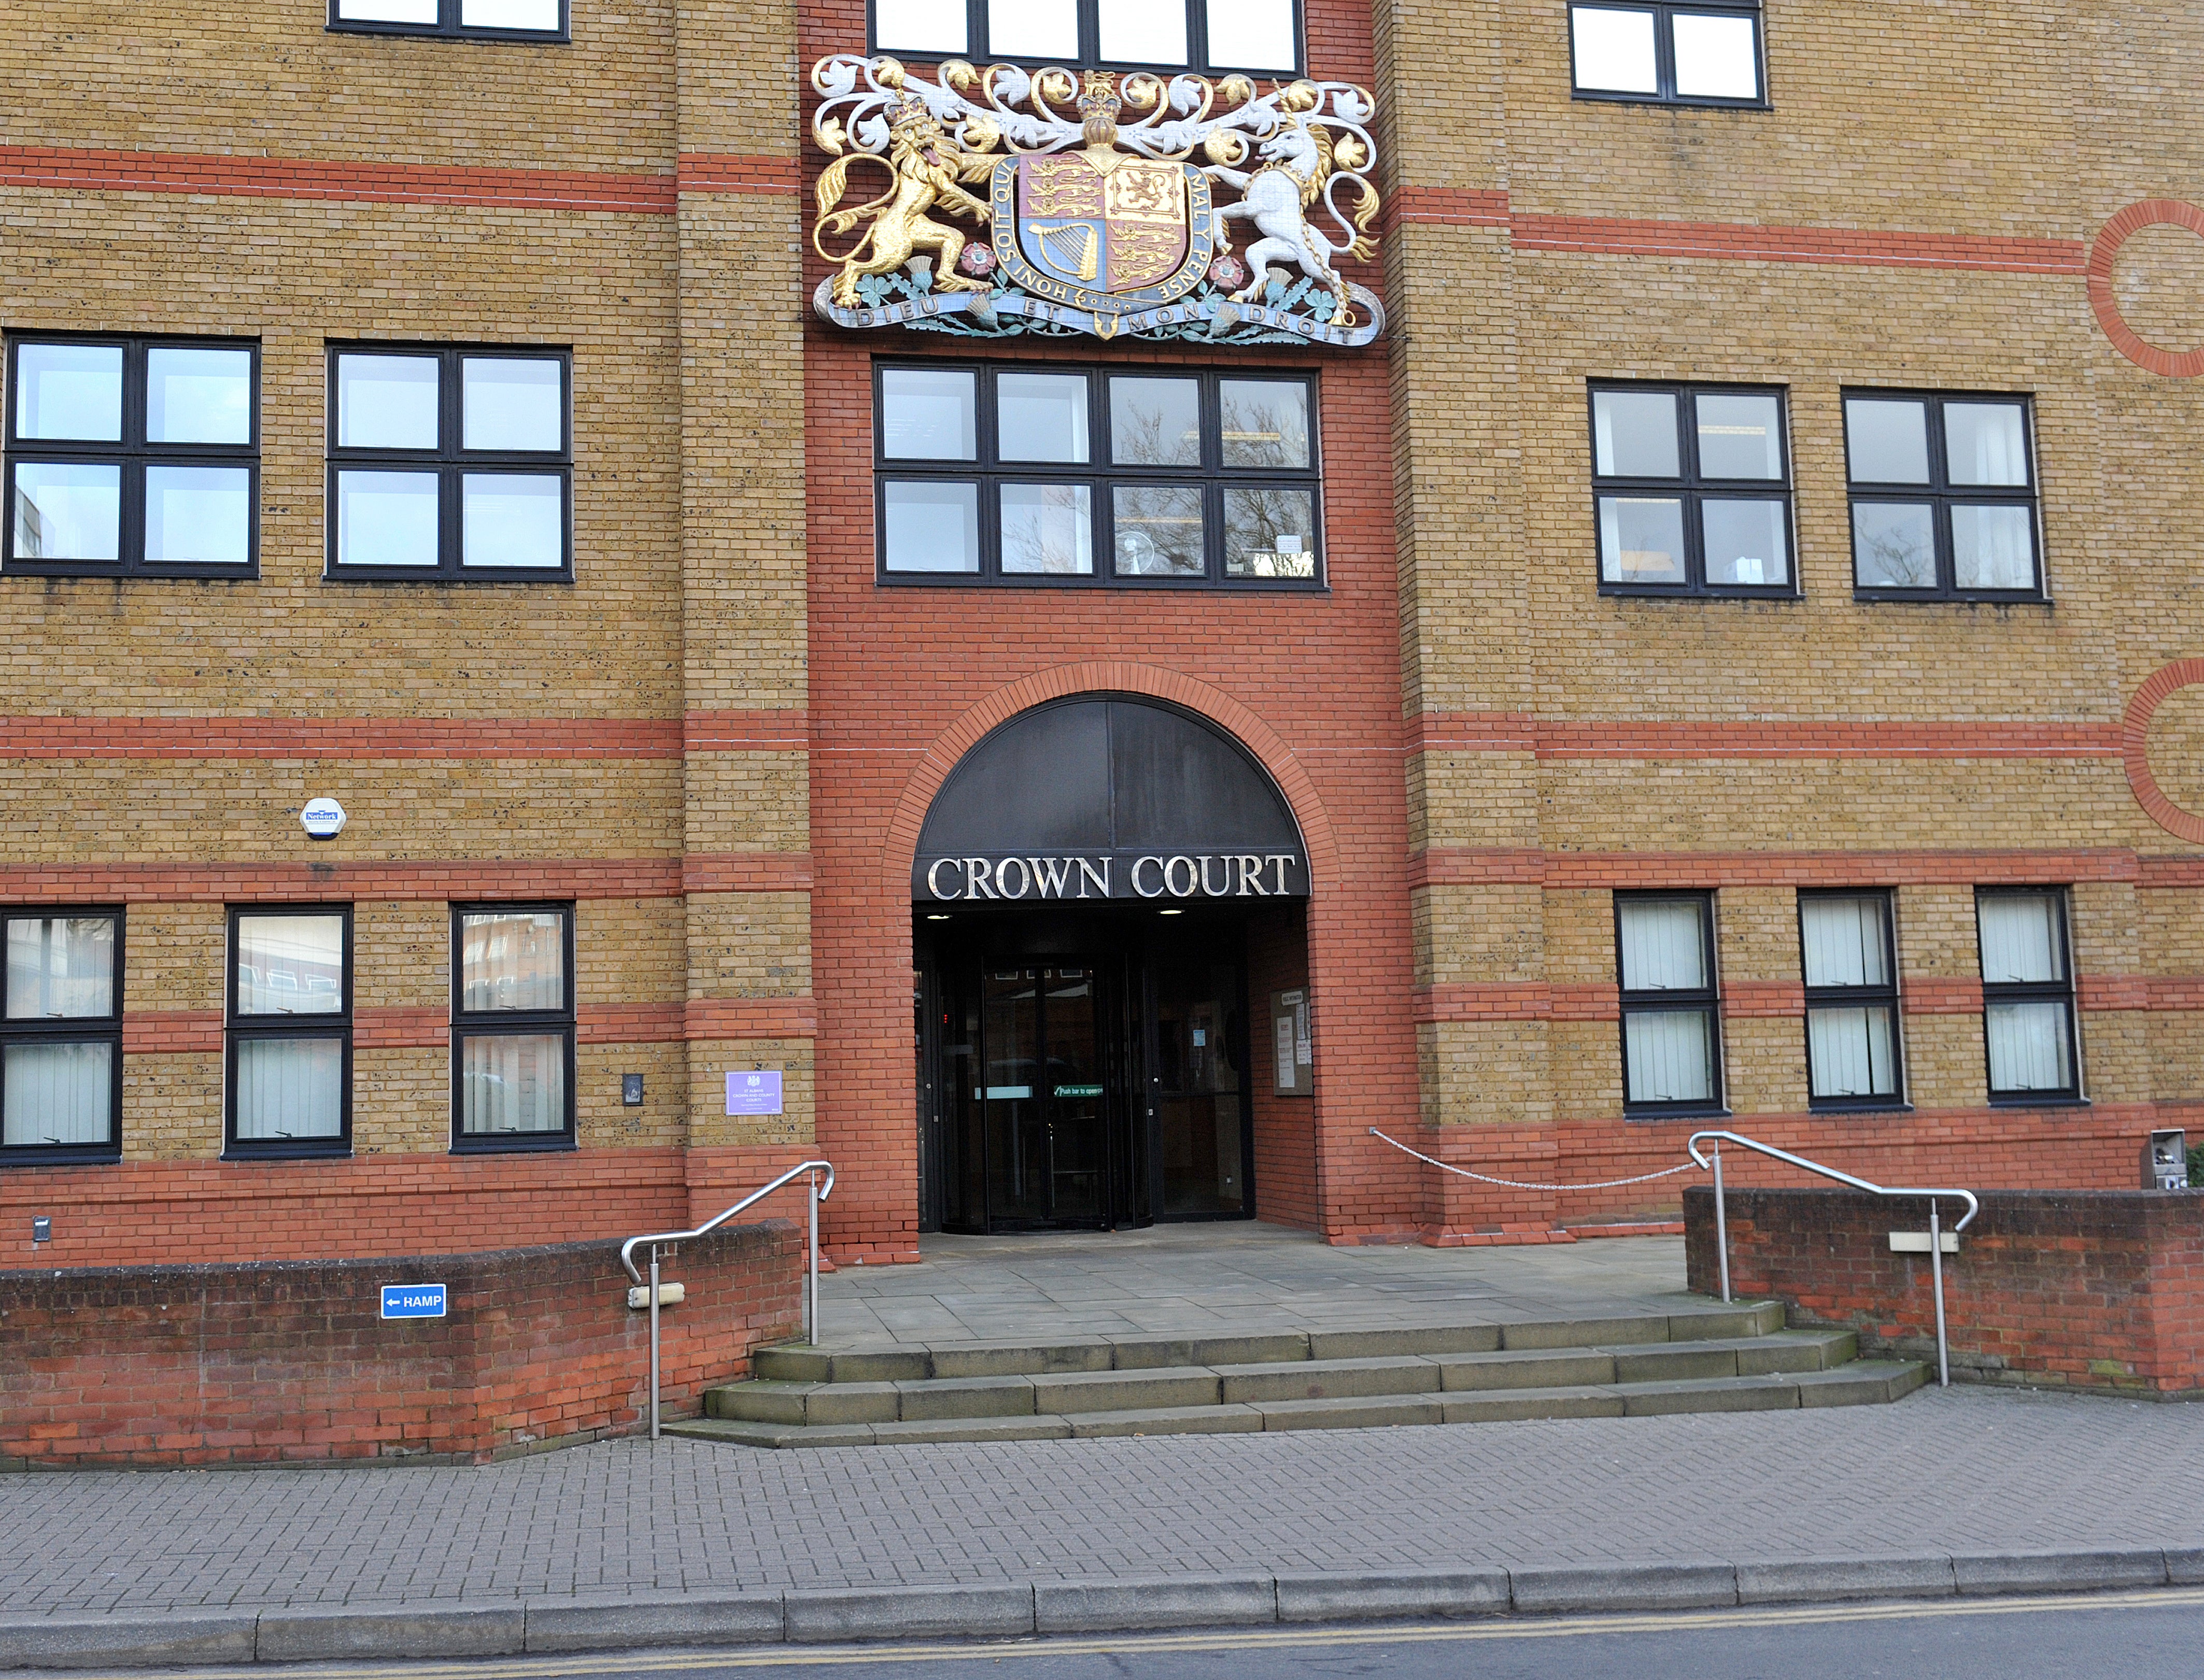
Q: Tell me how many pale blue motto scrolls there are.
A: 1